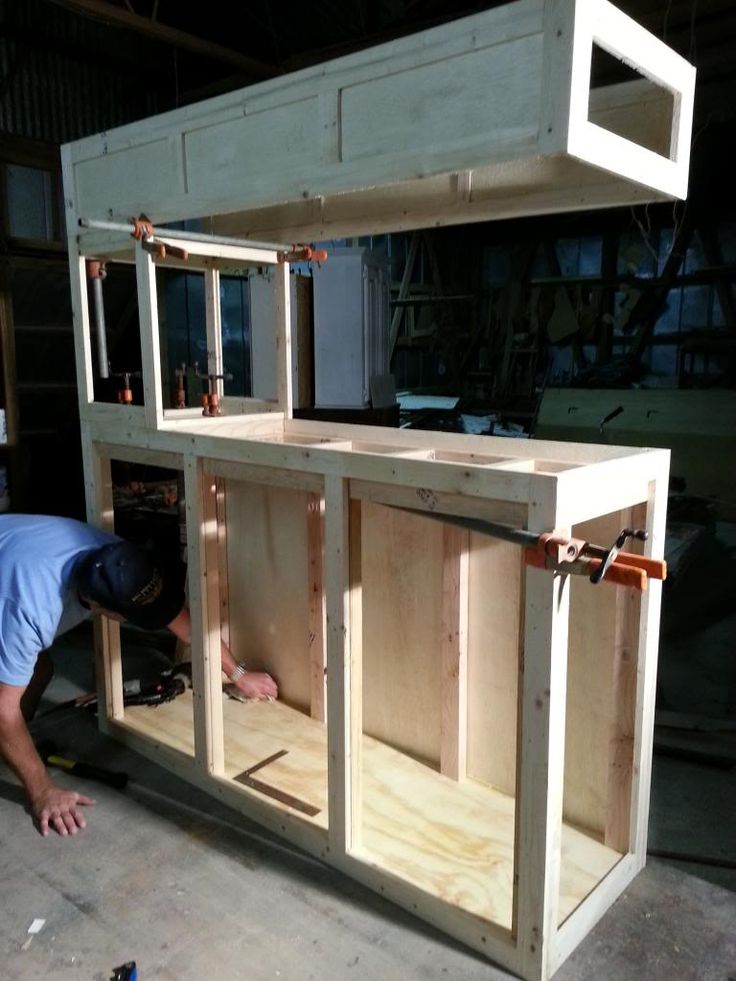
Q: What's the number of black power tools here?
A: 1